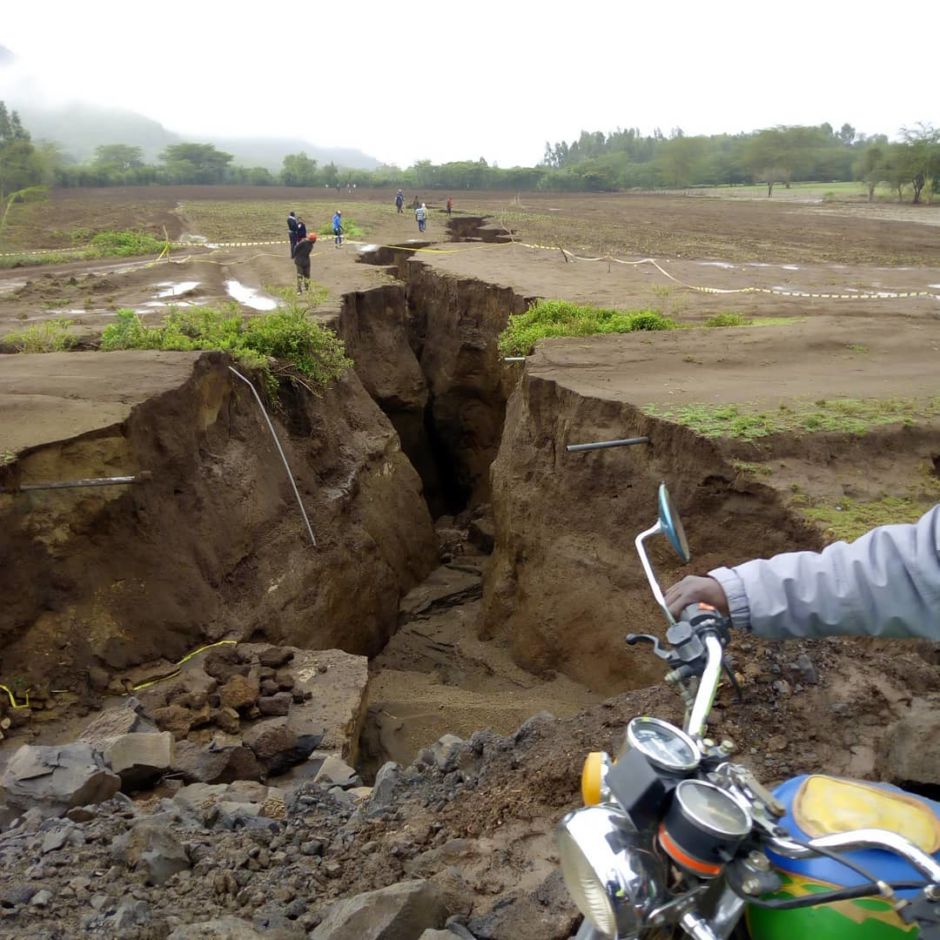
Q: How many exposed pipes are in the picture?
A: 4